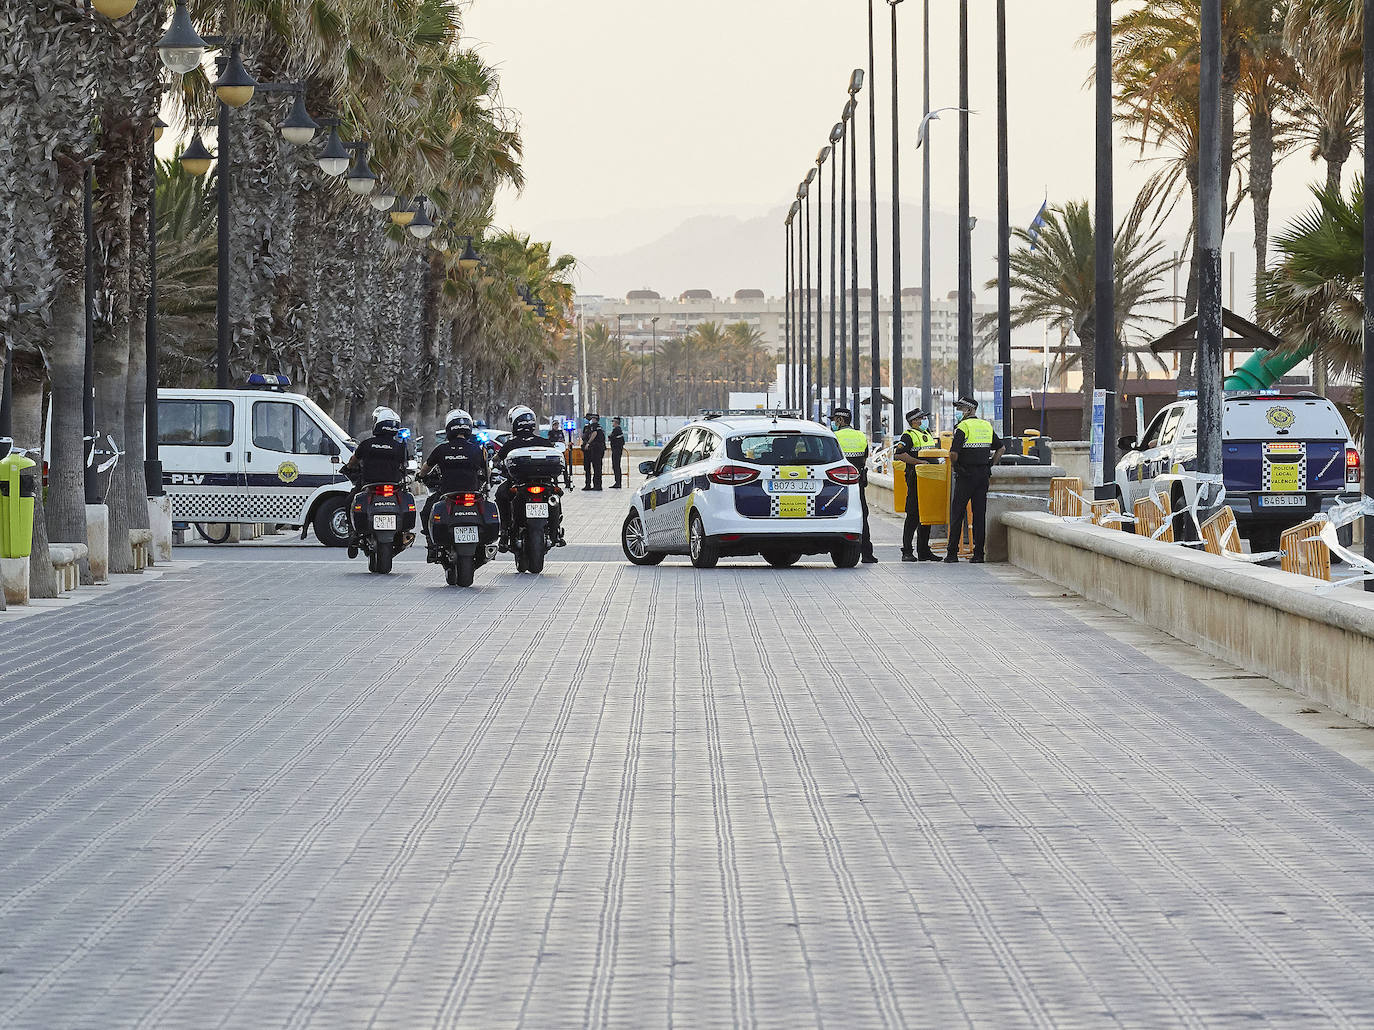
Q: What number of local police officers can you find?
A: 3